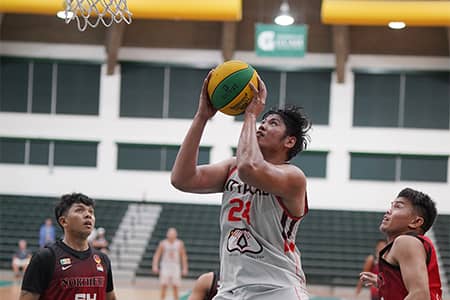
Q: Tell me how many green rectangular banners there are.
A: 1